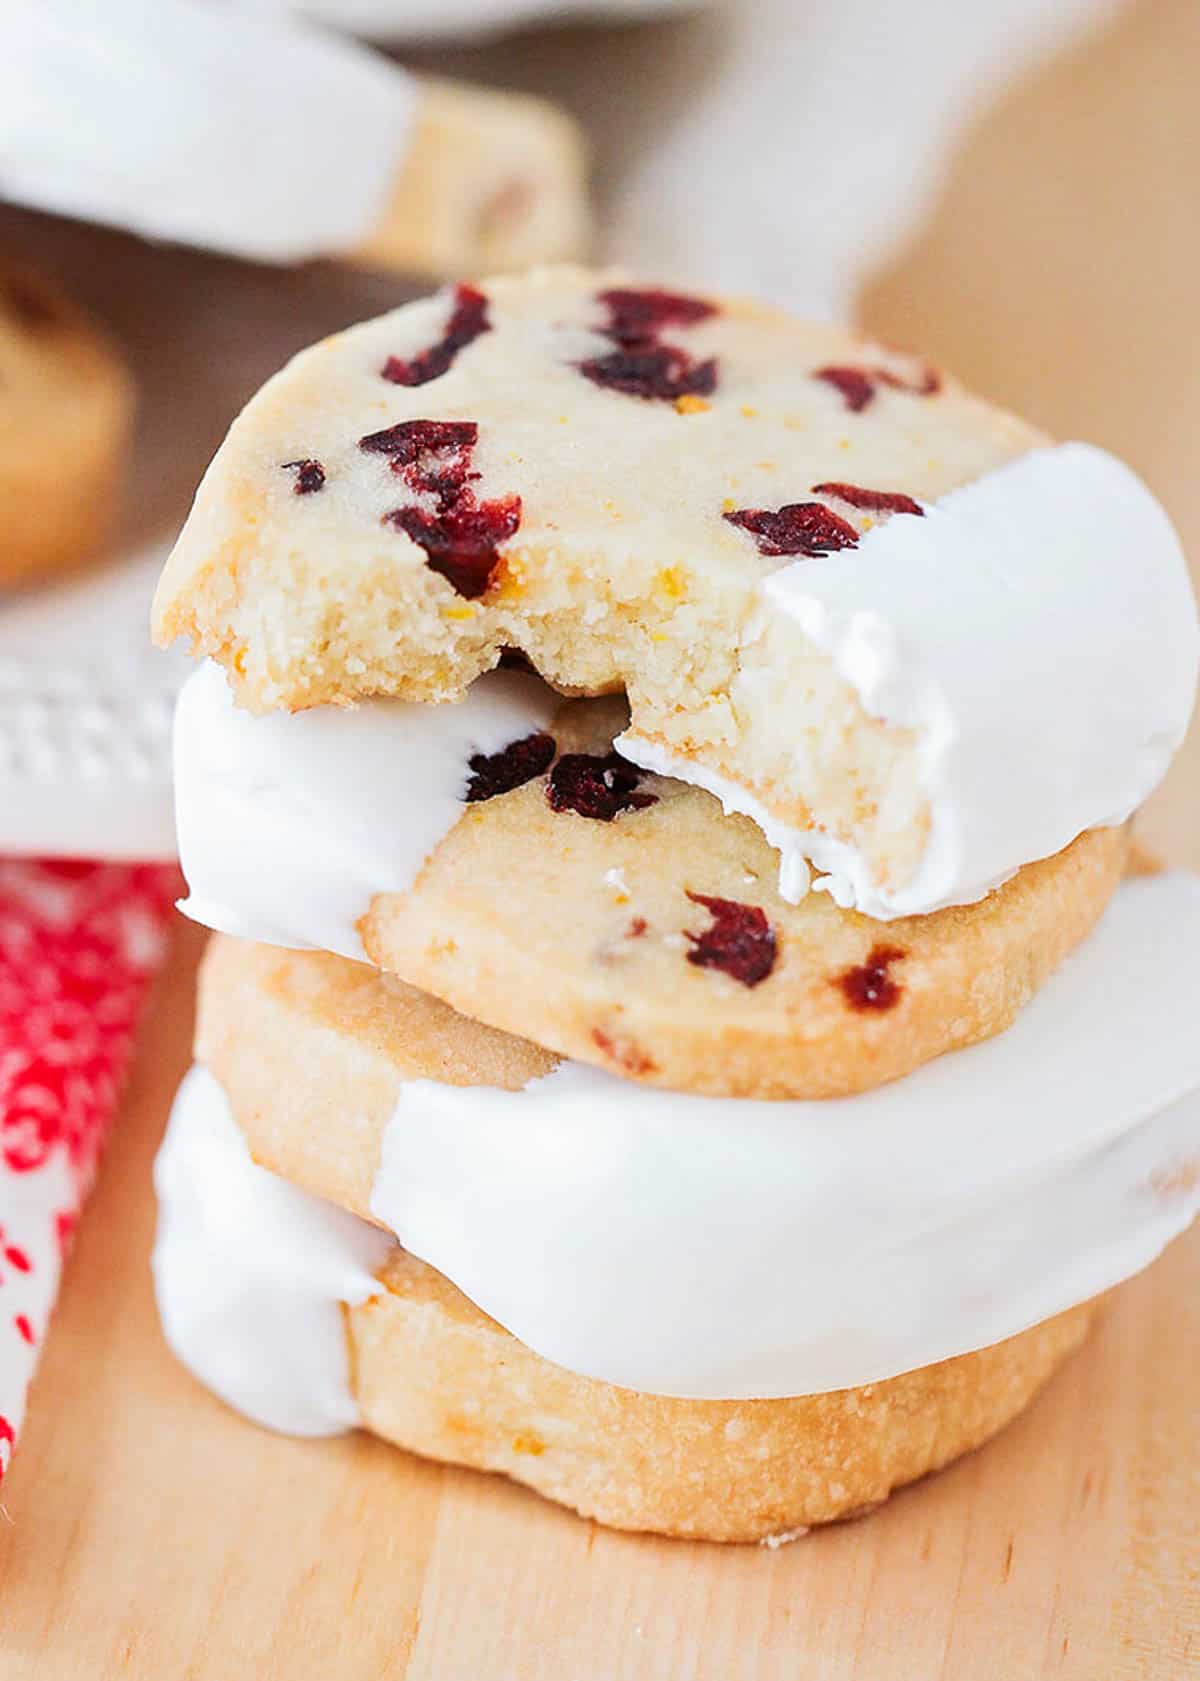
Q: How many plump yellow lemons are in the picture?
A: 0